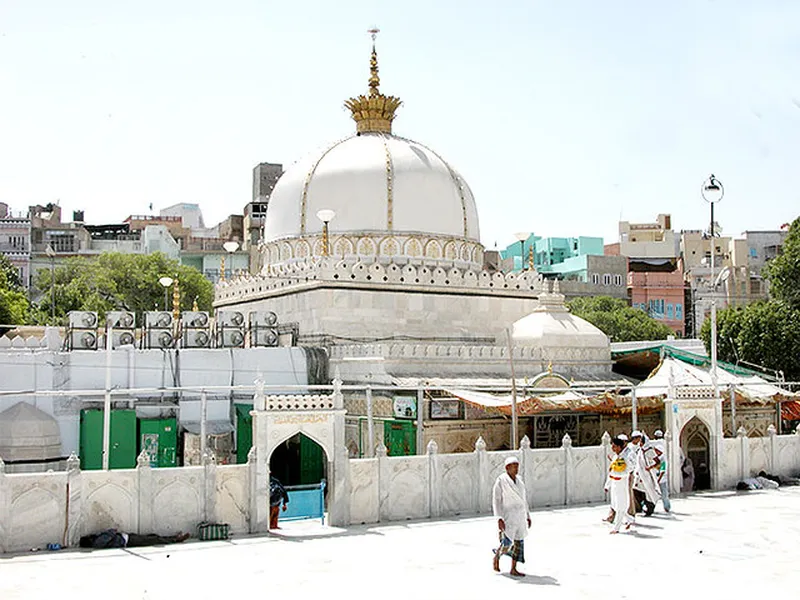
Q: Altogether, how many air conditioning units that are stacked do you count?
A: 12